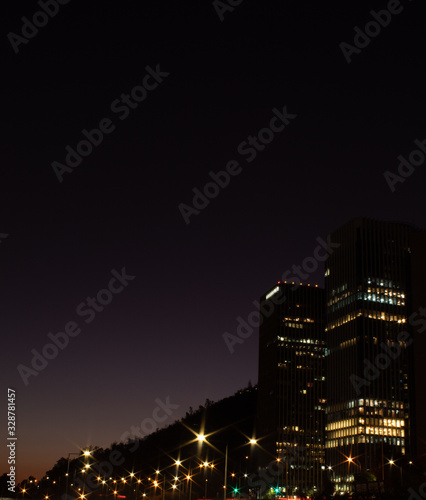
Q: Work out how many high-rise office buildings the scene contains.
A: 2